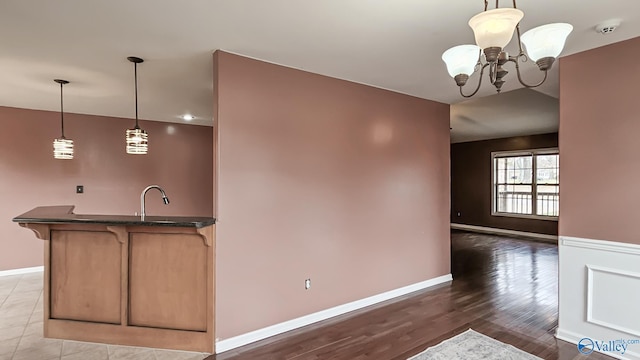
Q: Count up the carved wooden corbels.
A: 3